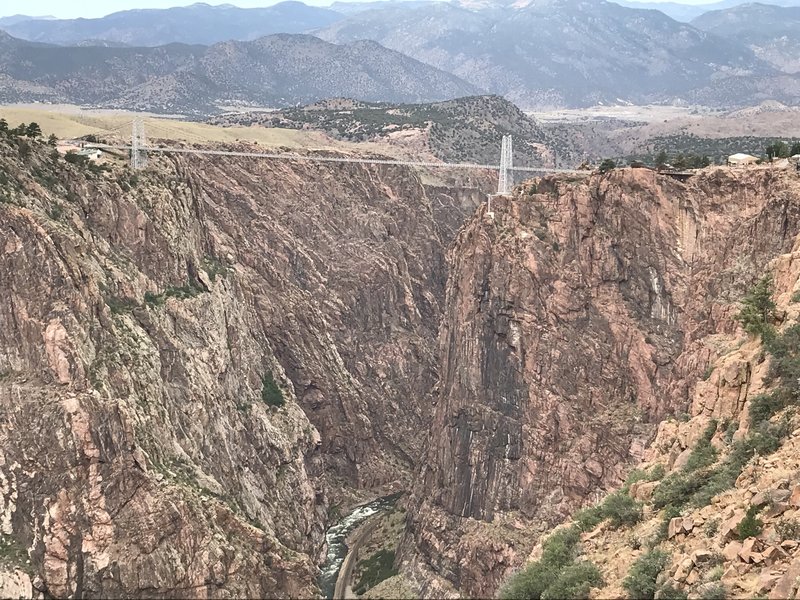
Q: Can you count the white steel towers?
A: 2